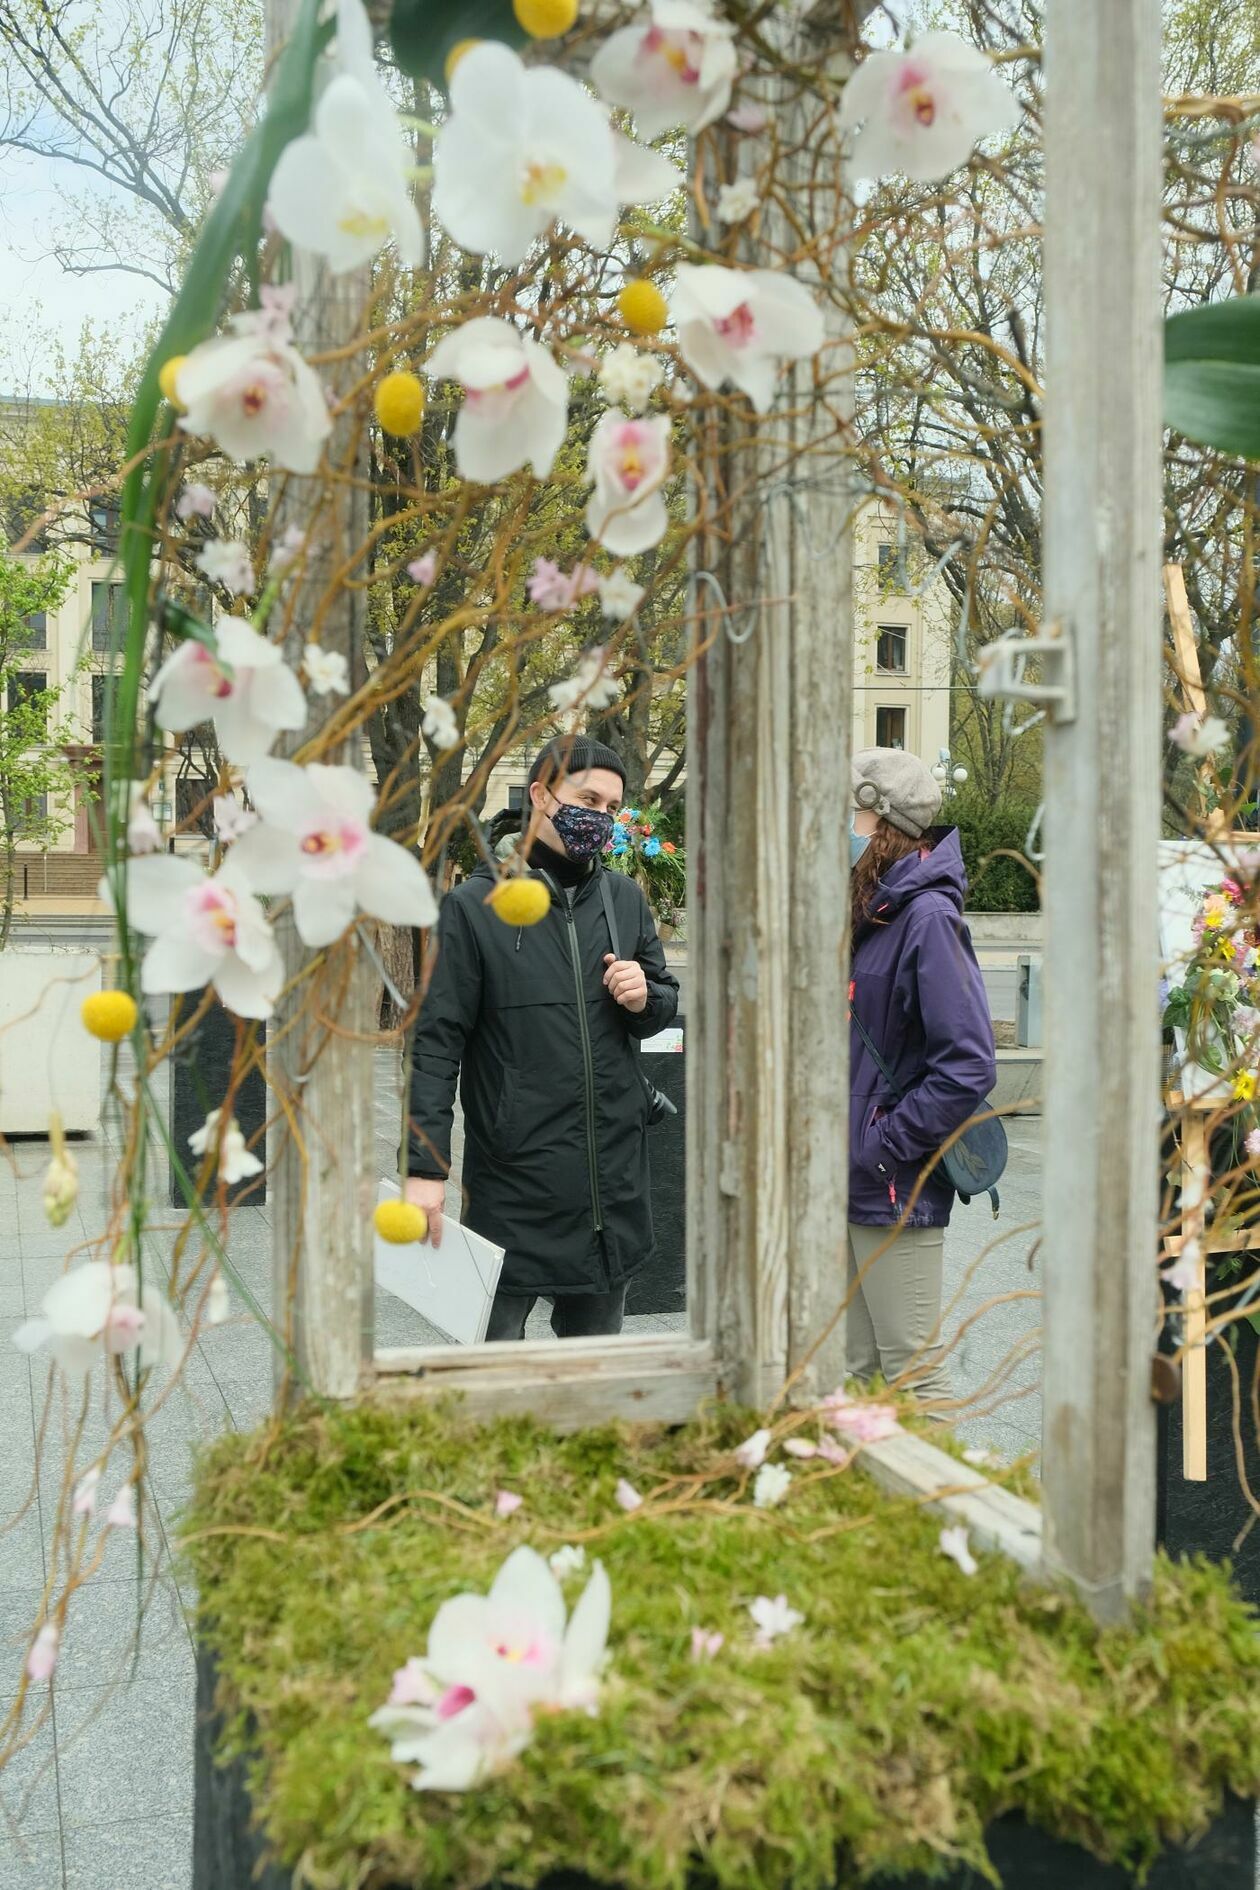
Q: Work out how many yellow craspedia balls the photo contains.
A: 8